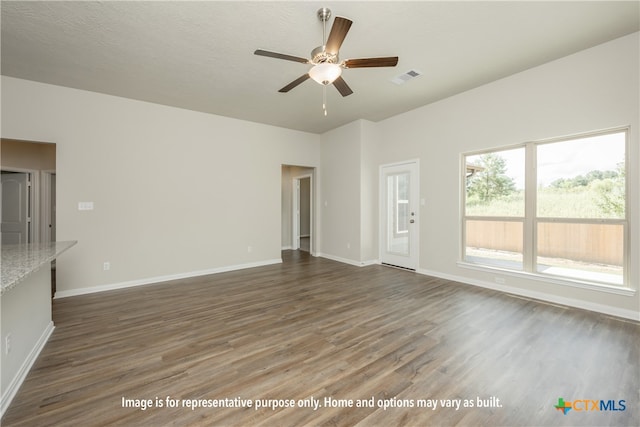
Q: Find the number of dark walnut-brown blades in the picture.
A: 5